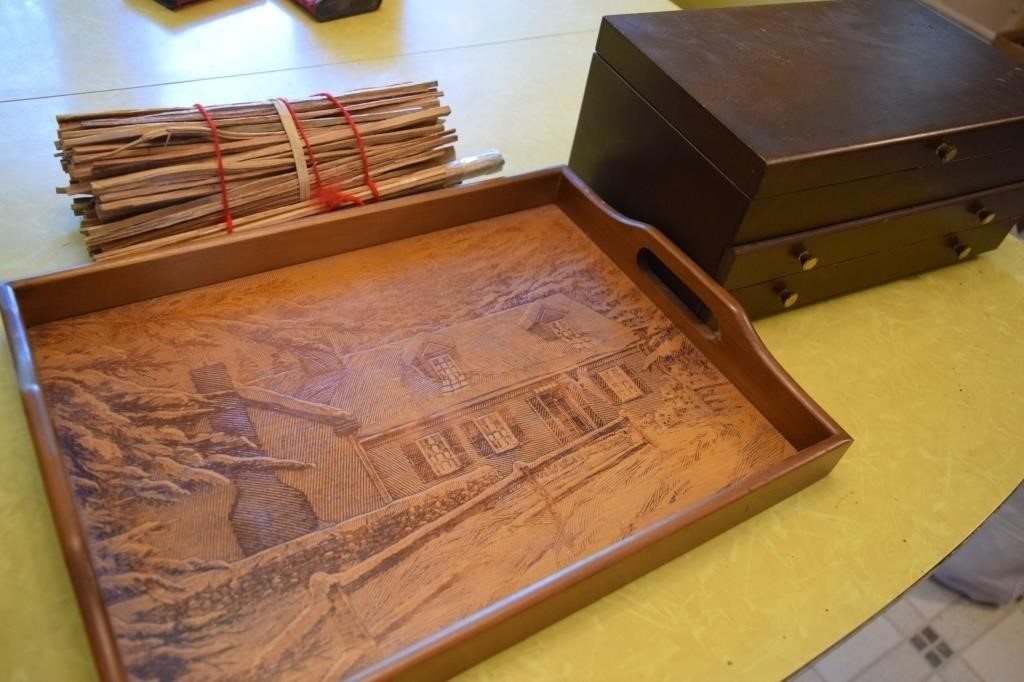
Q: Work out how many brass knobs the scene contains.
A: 5